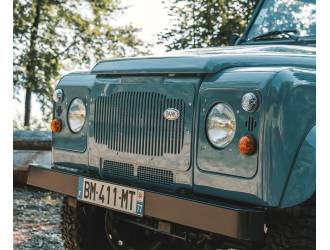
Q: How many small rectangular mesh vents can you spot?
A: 2